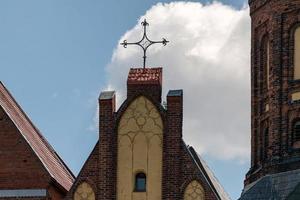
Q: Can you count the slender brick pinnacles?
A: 2